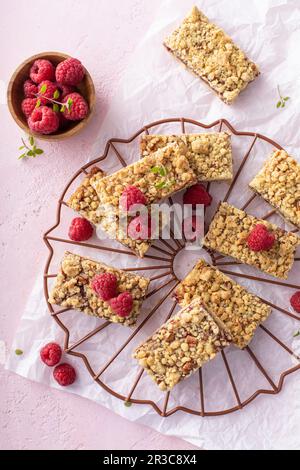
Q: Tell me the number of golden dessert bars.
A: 9